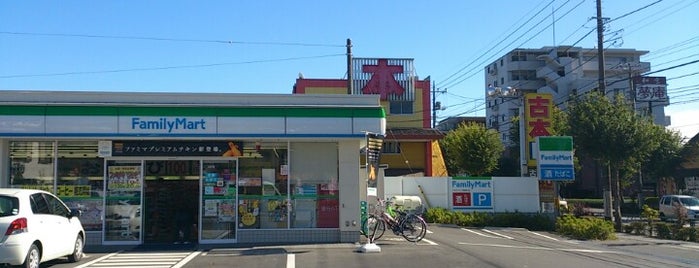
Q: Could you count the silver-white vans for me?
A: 1